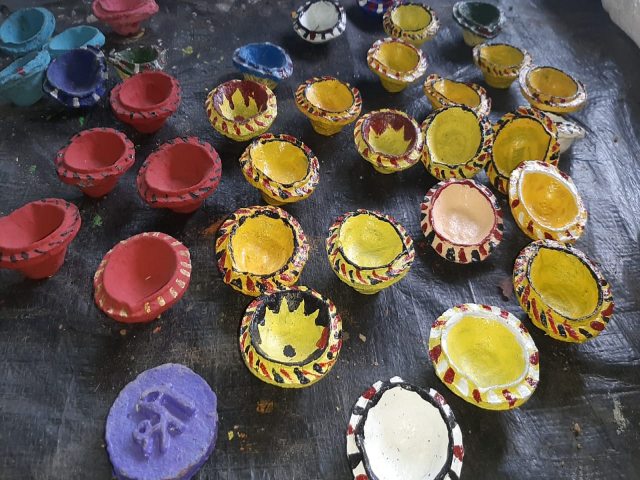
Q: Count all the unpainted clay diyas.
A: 0